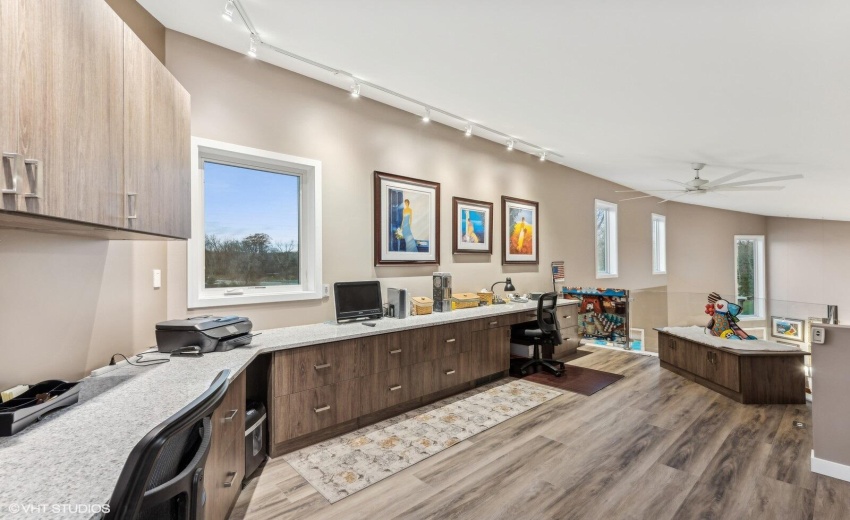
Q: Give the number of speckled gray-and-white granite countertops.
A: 1